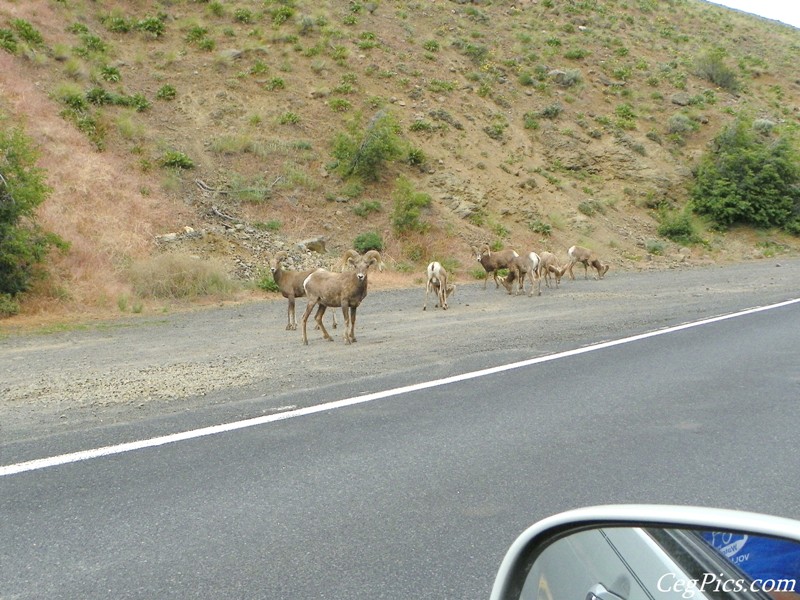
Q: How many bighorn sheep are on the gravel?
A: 7